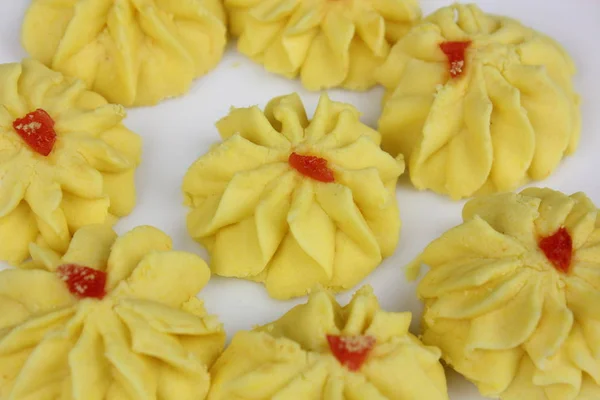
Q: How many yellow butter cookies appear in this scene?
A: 8